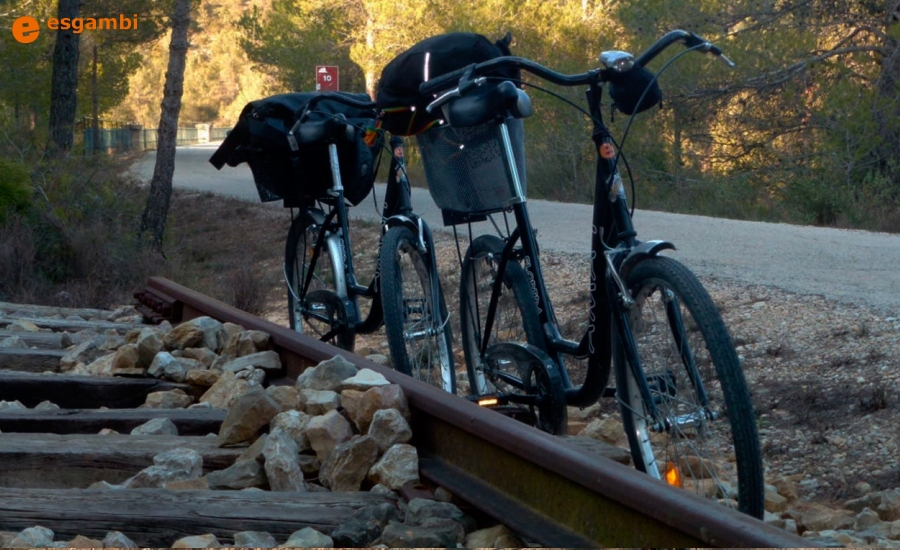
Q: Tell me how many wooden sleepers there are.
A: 8